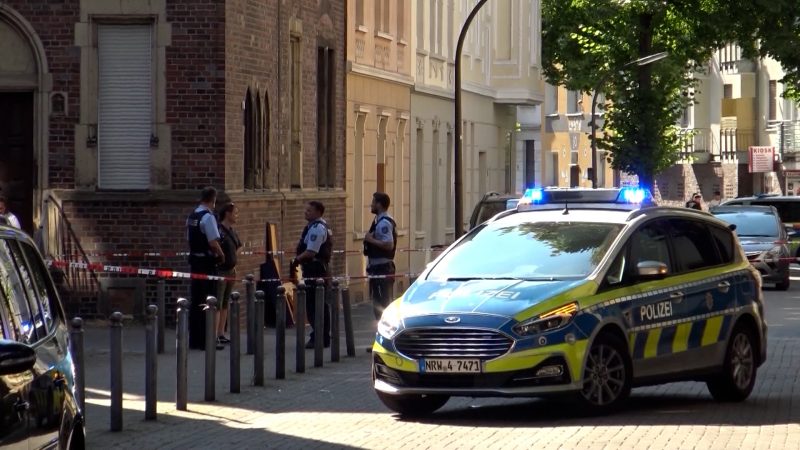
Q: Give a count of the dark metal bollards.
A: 14